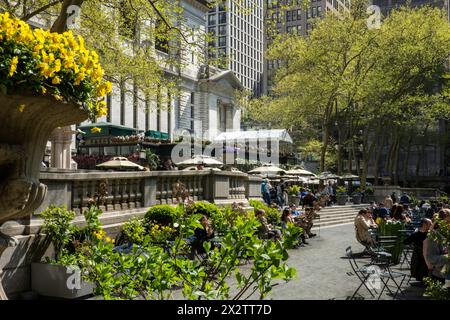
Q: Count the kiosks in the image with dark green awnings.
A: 2